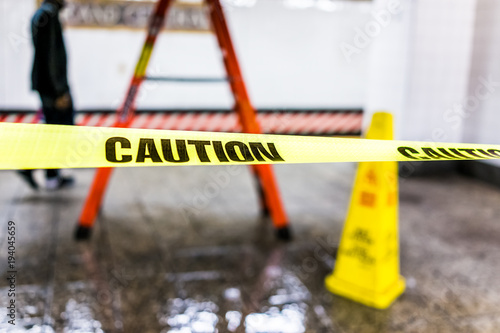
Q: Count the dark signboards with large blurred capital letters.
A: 1